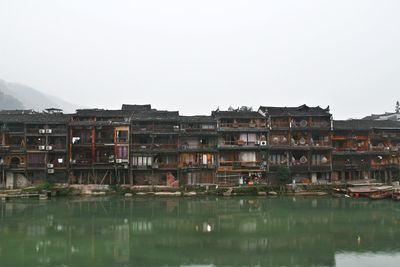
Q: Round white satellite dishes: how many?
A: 0